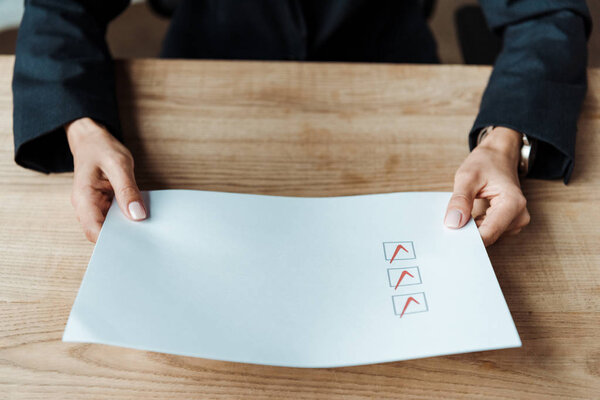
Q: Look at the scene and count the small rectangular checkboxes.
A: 3